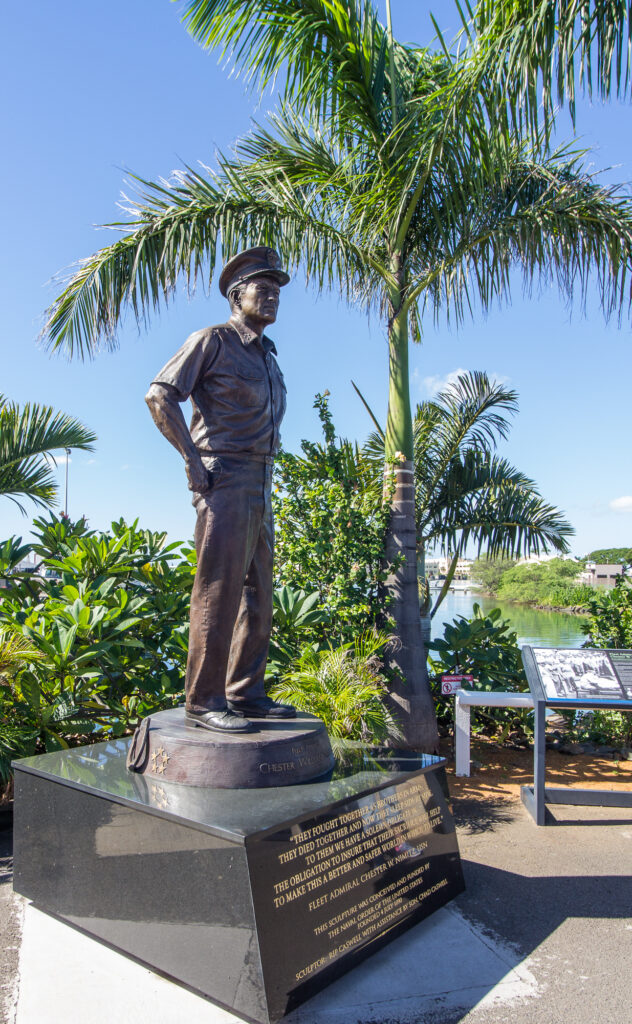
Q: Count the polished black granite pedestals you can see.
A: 1